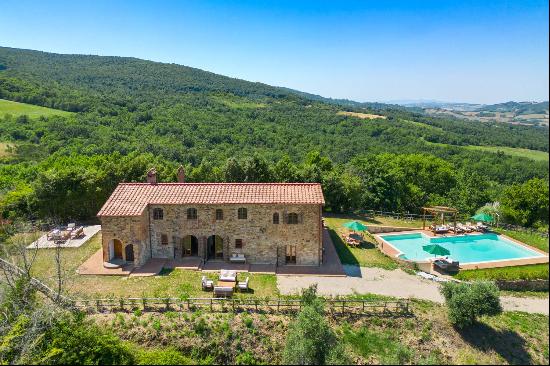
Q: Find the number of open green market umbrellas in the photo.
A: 3